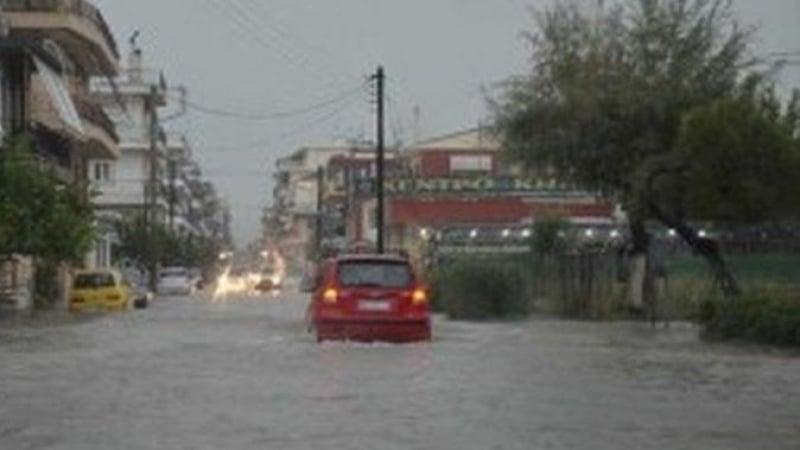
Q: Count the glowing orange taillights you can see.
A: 2